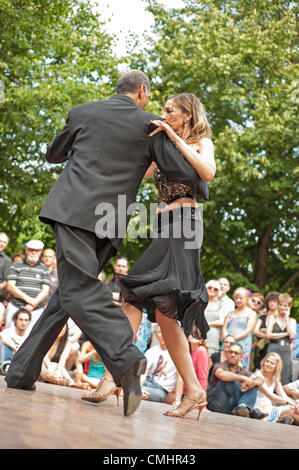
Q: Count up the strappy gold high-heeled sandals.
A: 2